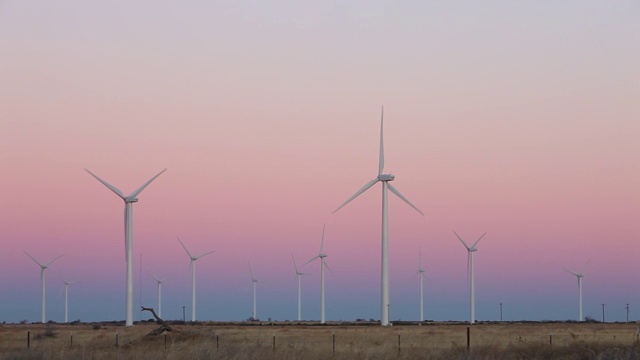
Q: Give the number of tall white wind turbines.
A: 12